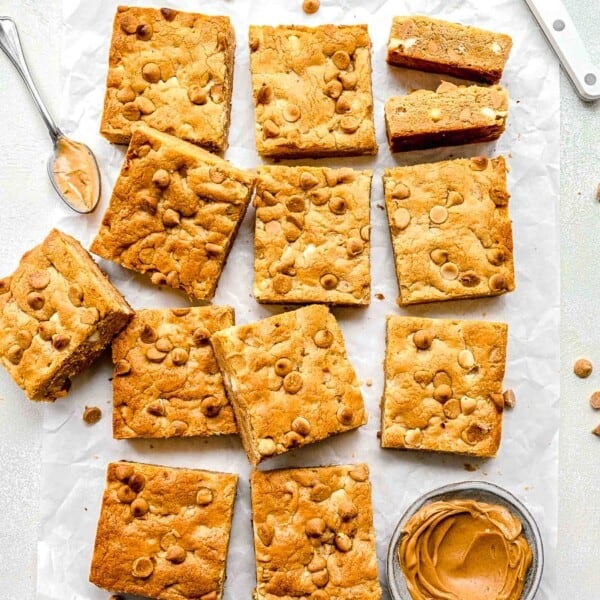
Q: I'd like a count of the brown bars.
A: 13